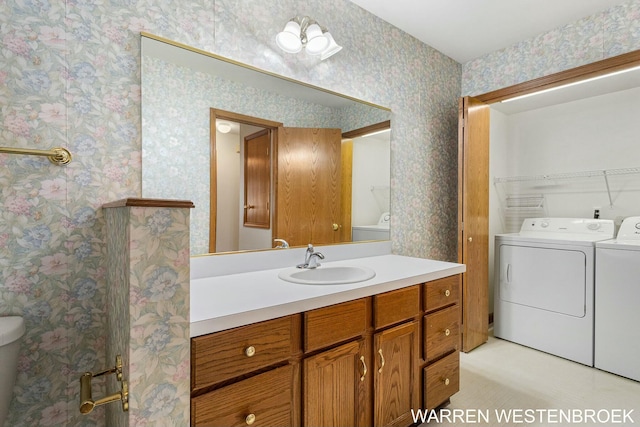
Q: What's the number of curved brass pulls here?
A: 2